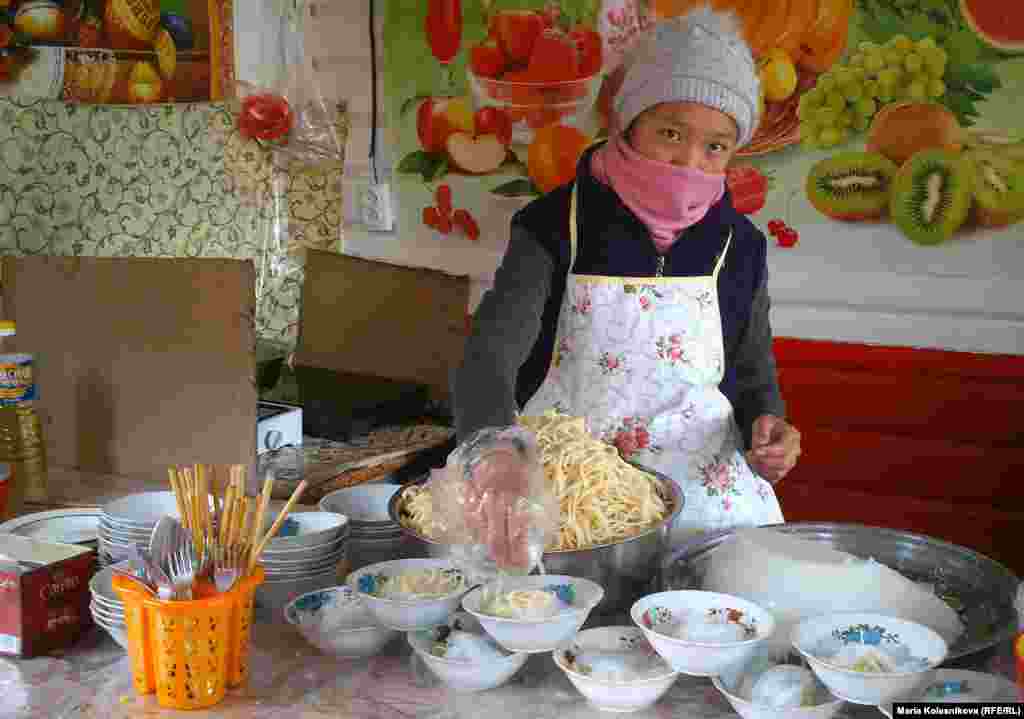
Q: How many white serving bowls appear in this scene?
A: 9